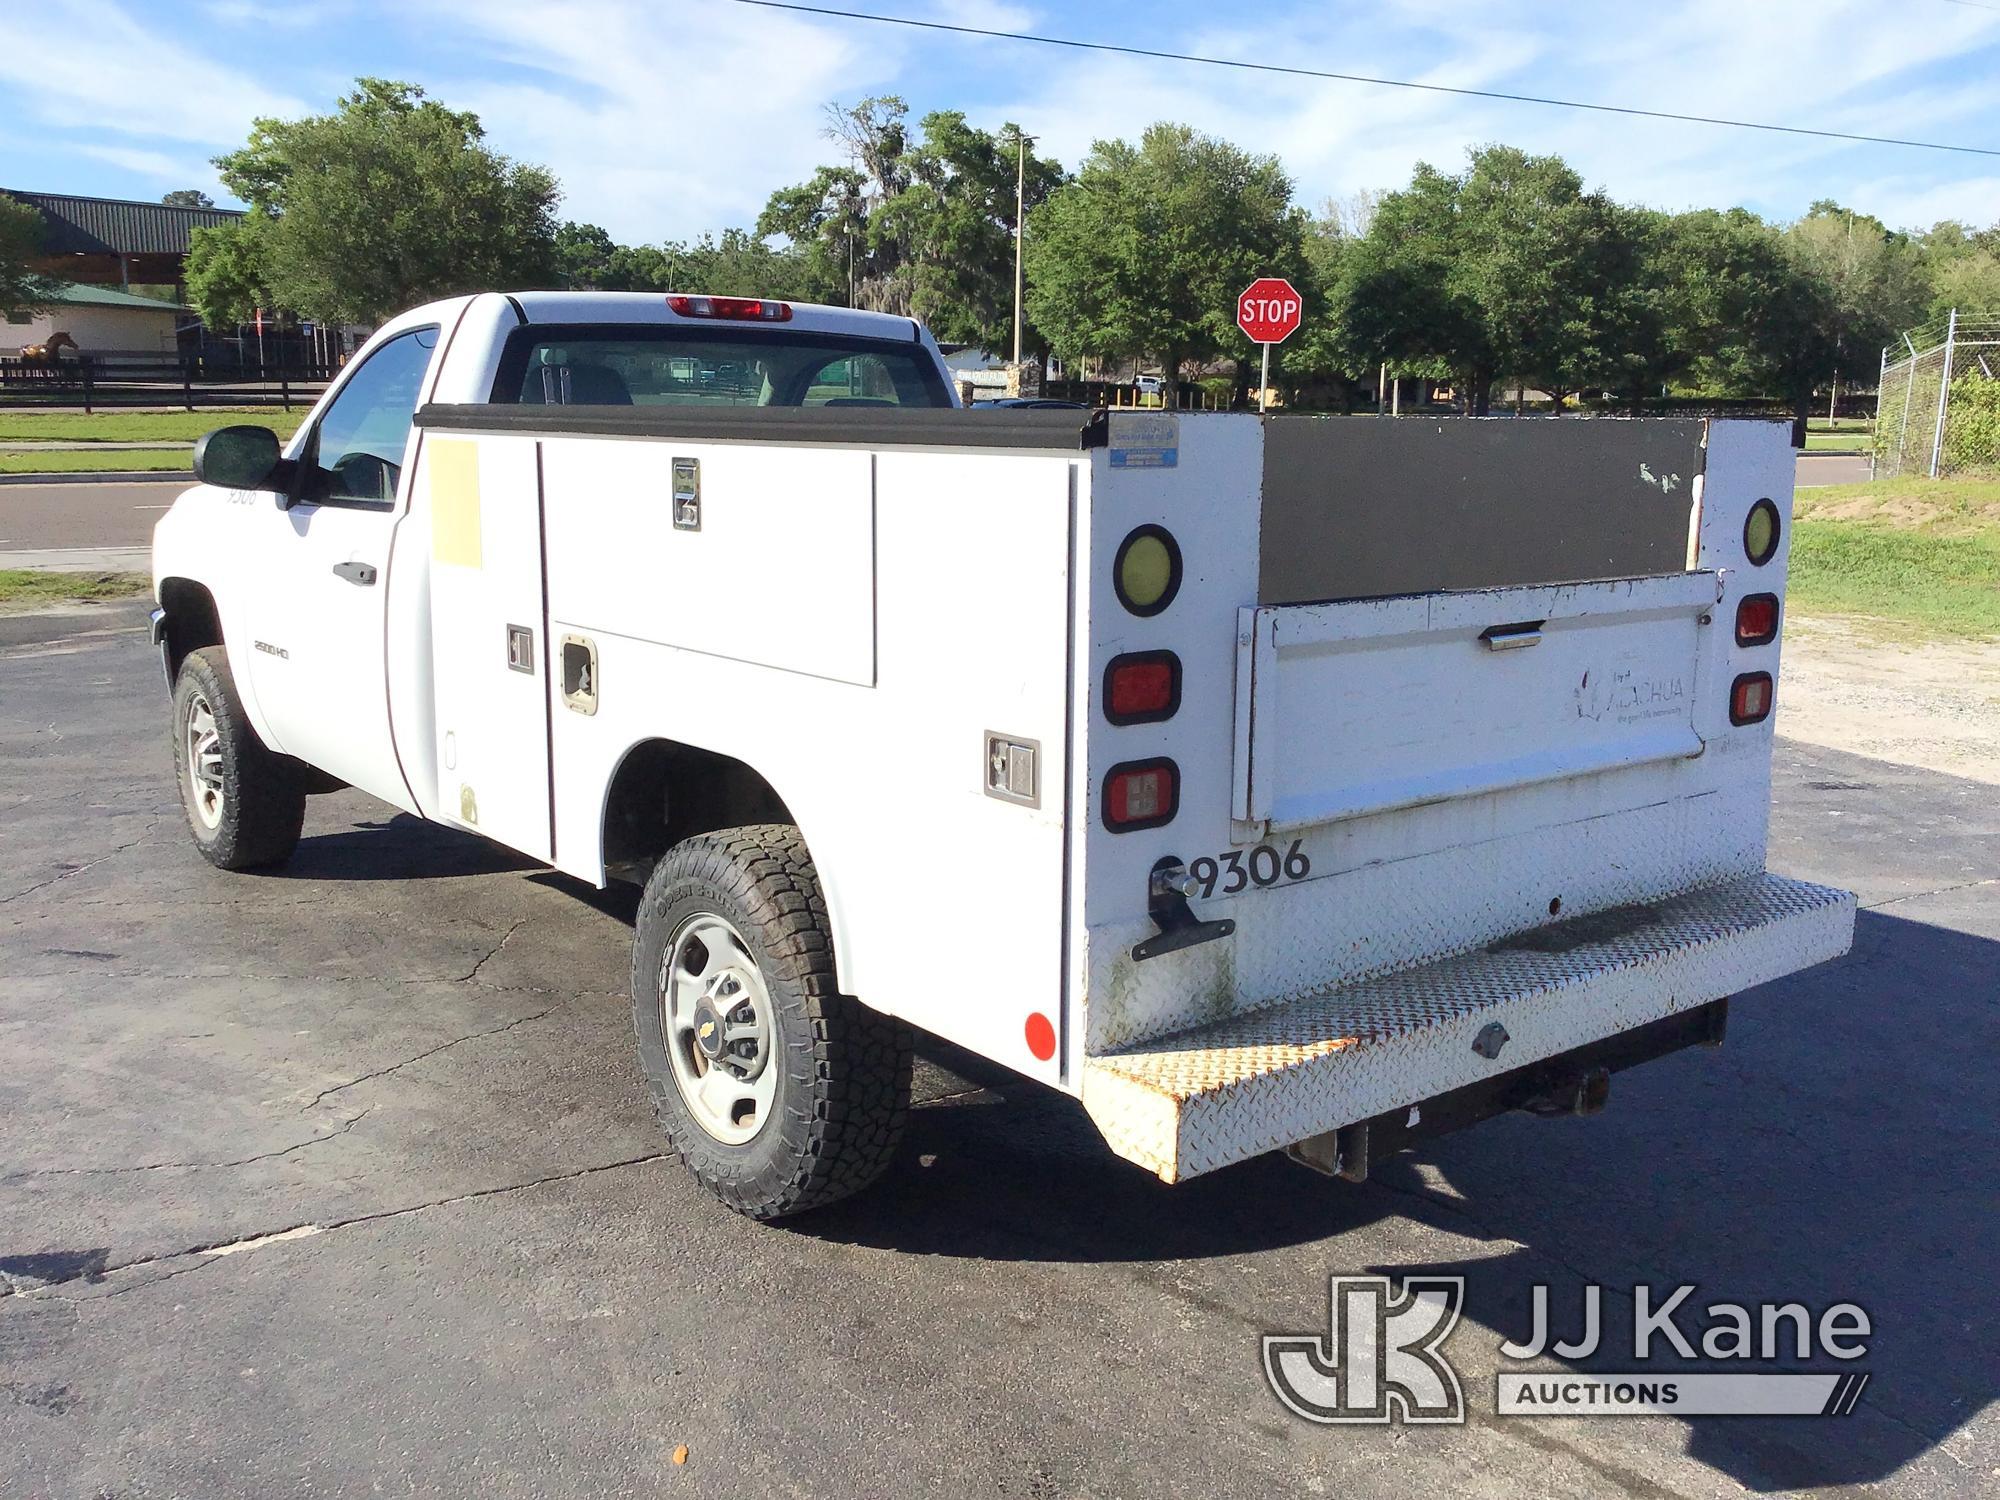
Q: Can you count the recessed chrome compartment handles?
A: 3